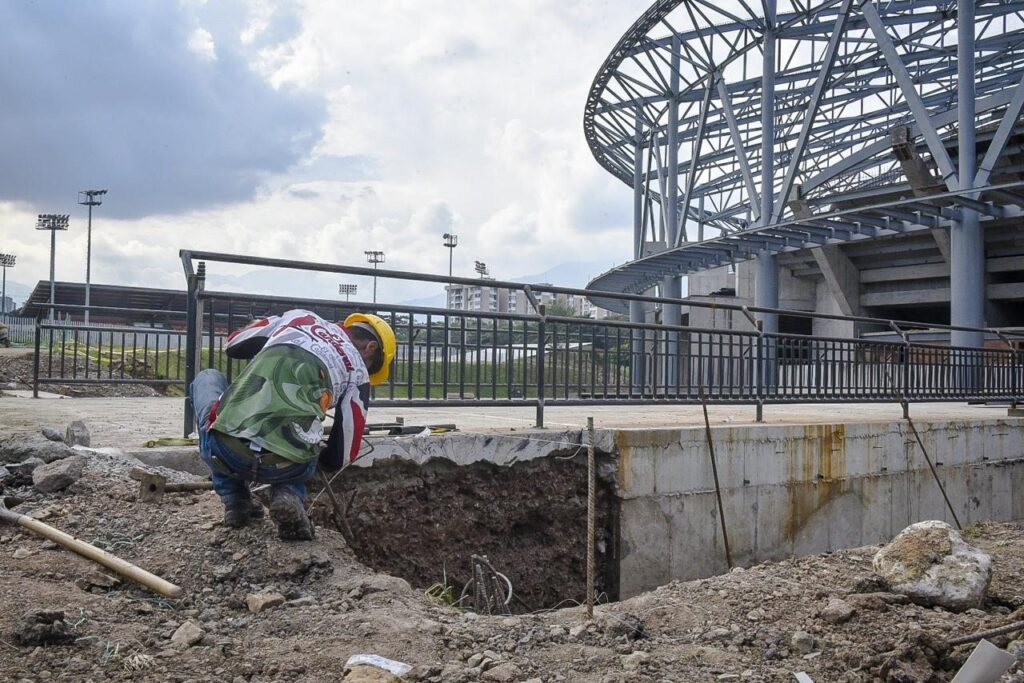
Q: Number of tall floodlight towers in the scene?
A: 7